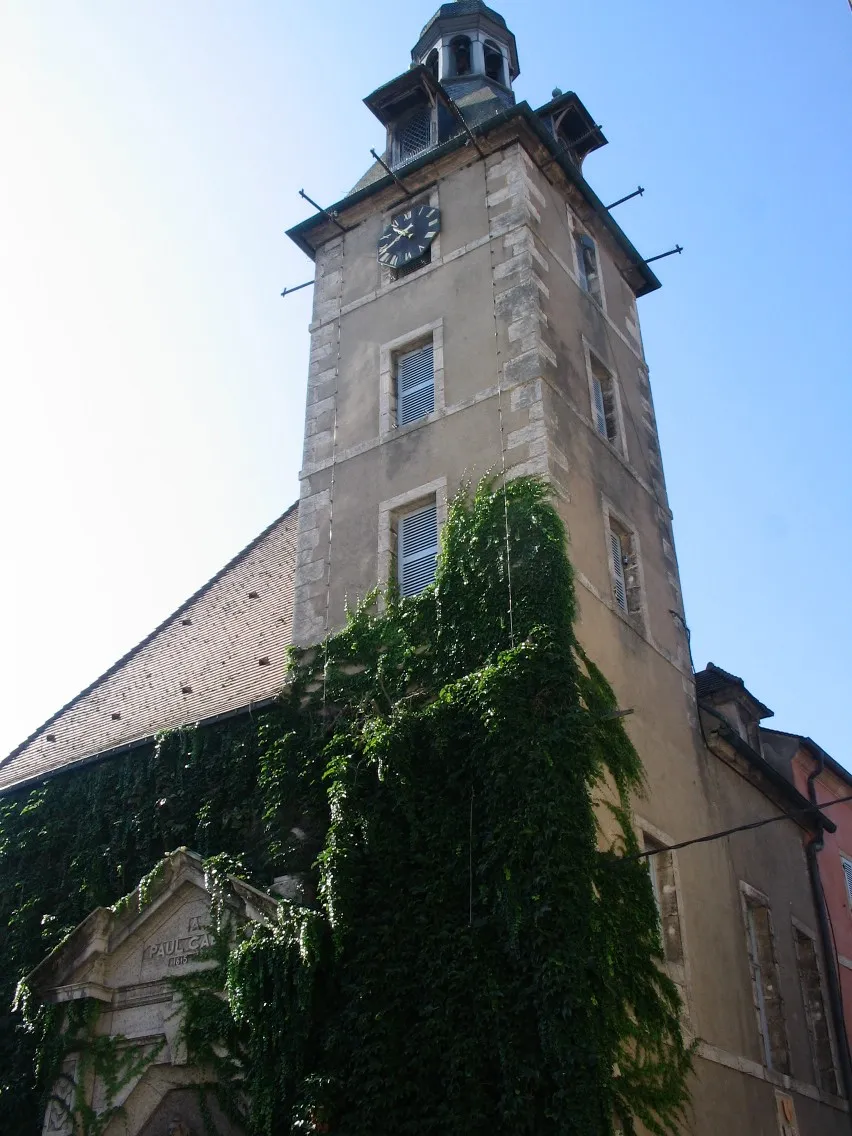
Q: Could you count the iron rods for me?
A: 7